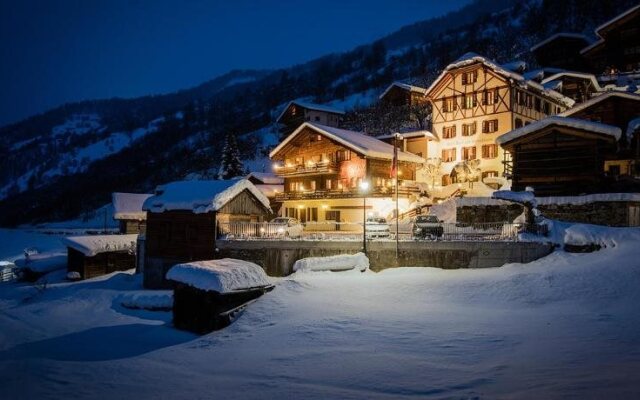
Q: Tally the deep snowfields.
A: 1